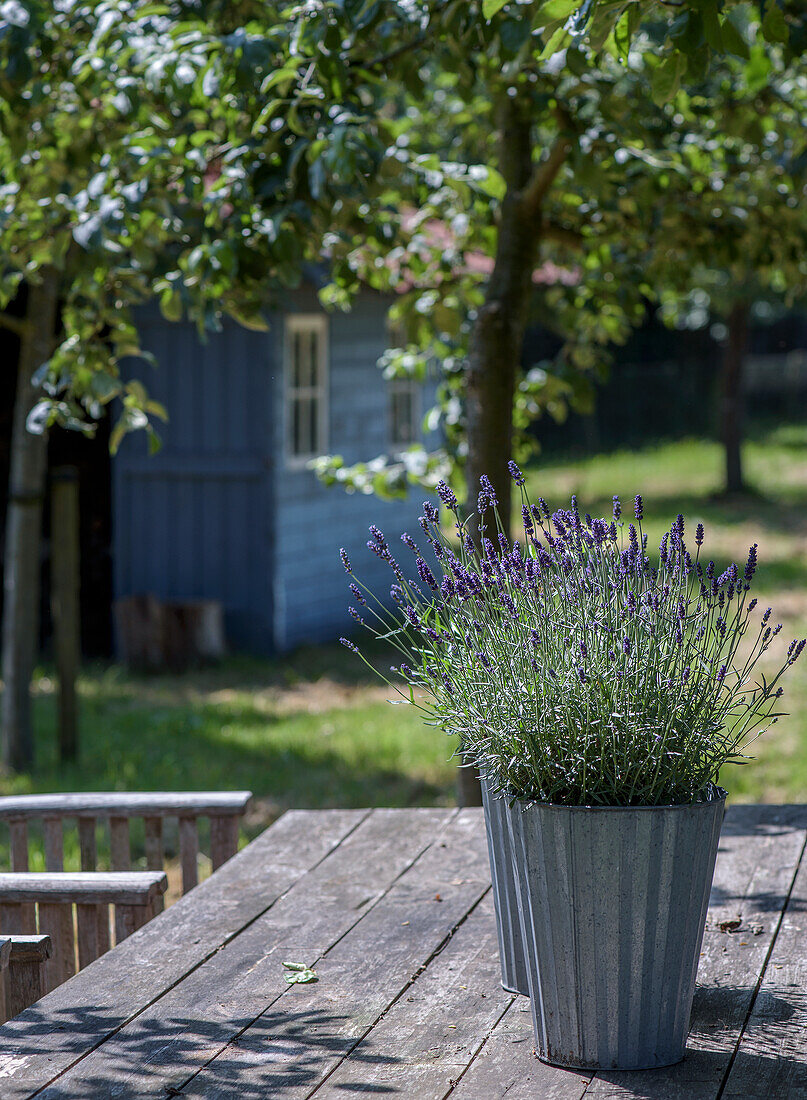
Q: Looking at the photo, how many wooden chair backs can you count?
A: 3